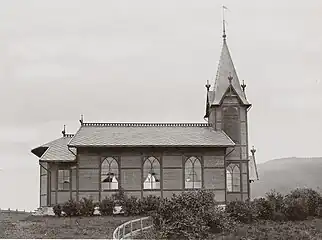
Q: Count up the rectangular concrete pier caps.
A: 0